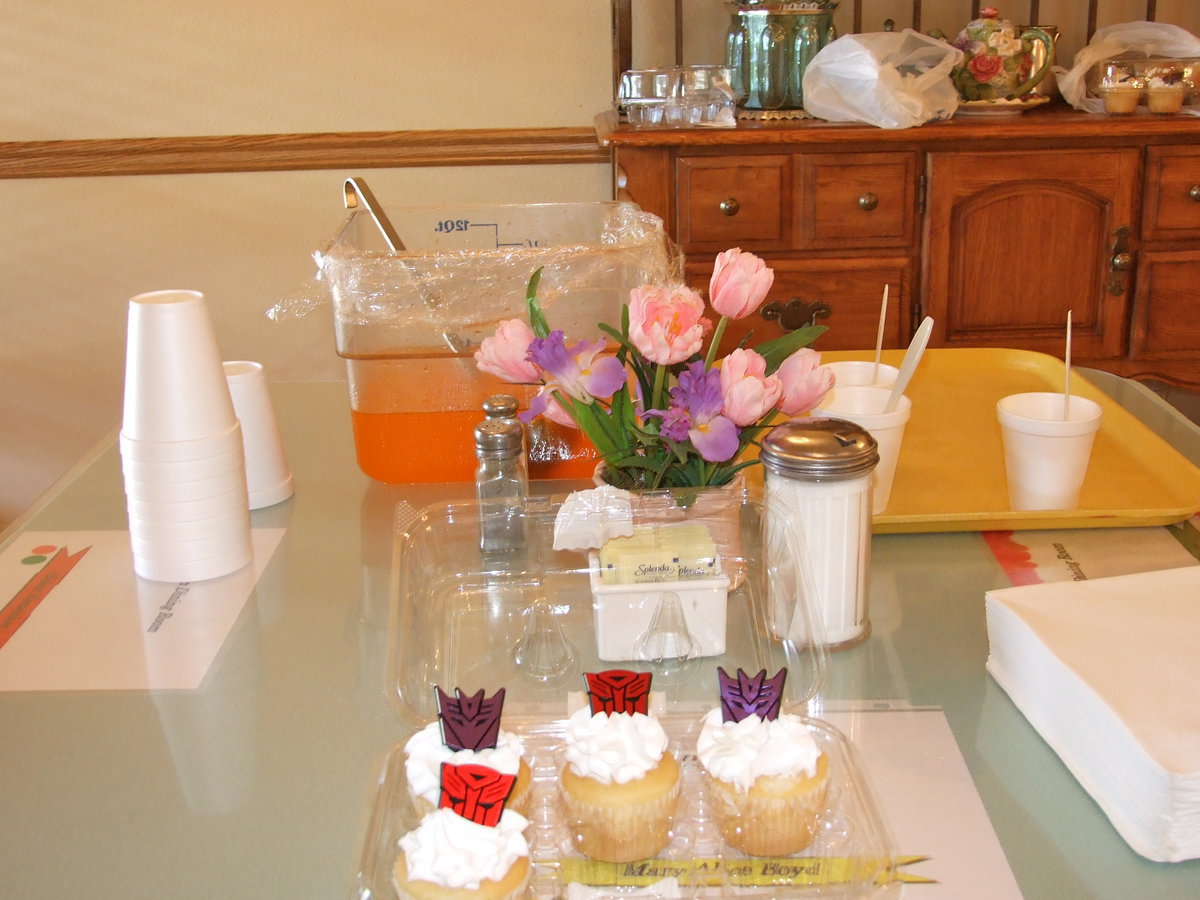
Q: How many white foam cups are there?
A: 11